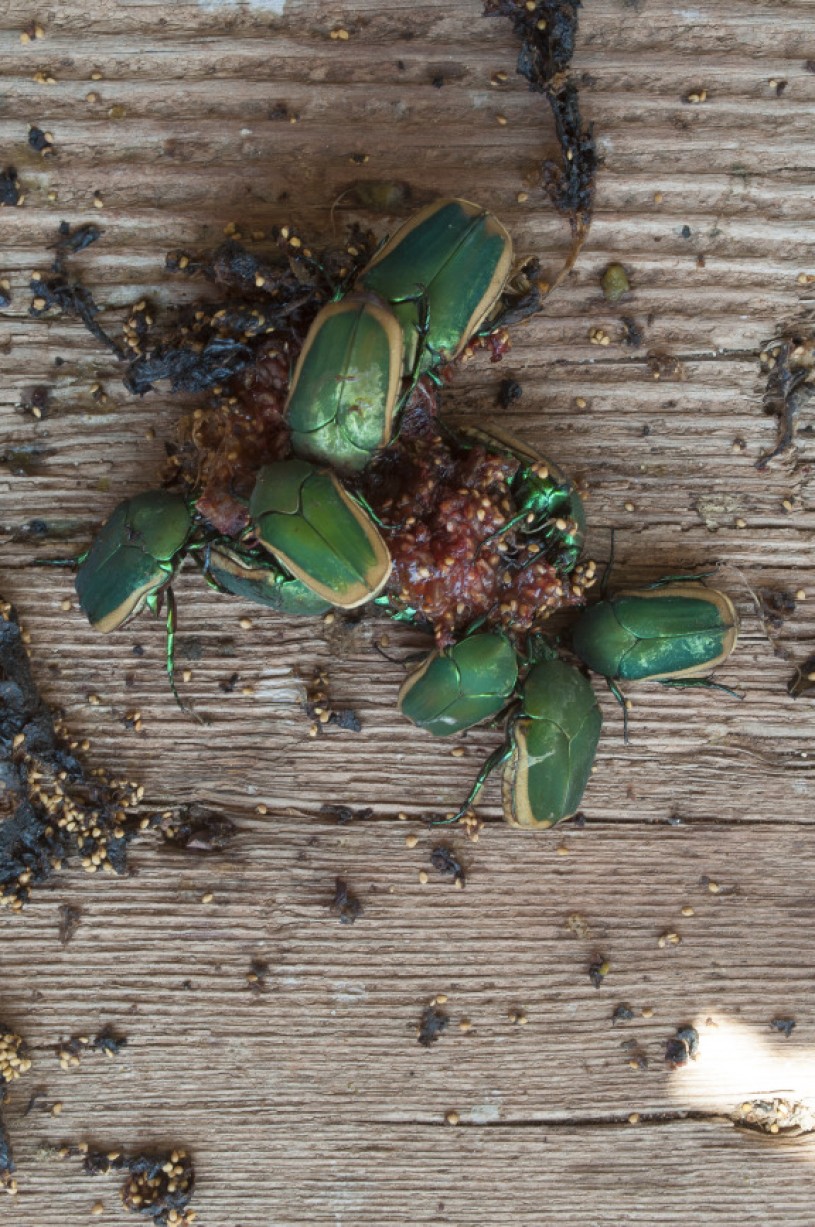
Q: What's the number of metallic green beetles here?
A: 9